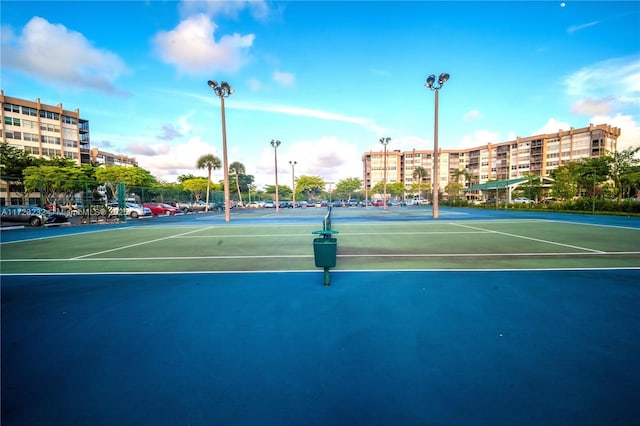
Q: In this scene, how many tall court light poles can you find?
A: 5